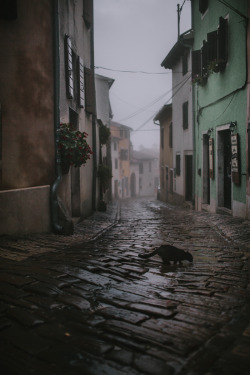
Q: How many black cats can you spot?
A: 1